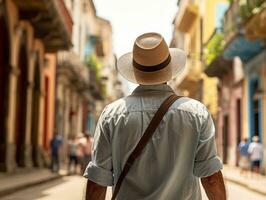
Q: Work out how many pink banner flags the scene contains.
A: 0